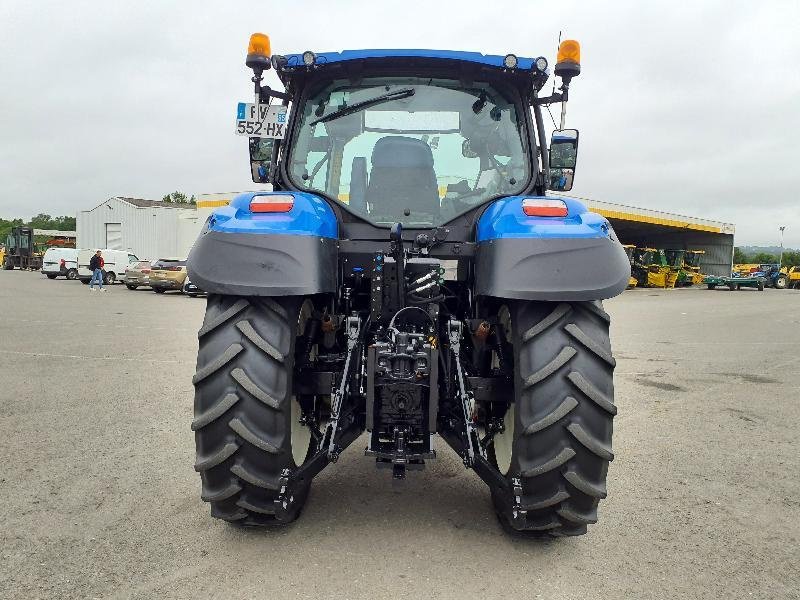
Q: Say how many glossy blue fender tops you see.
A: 2